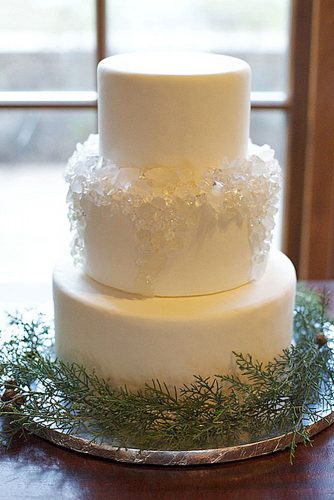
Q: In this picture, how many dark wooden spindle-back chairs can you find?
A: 0